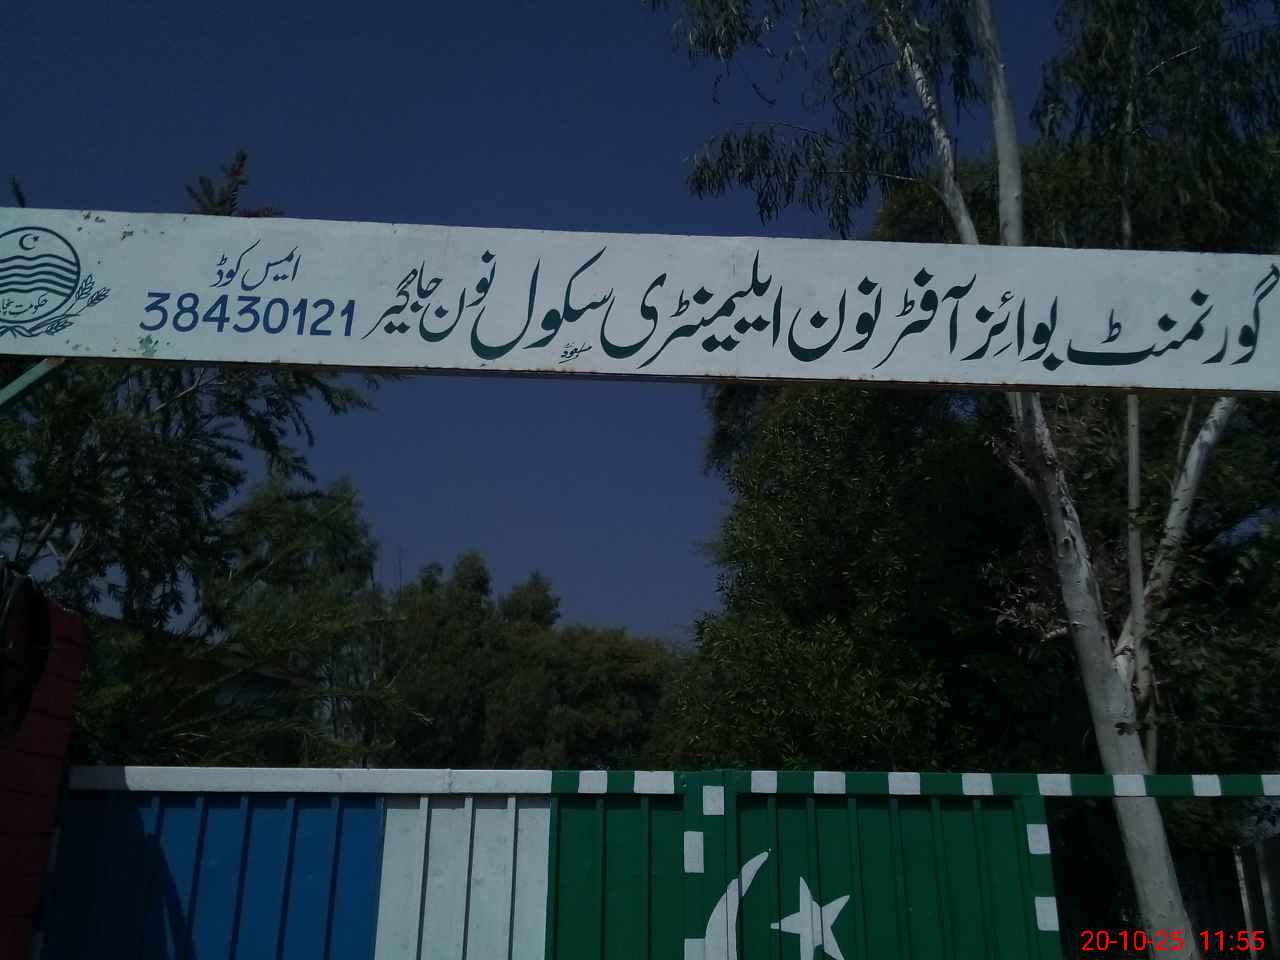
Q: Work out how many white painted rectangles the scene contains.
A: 15